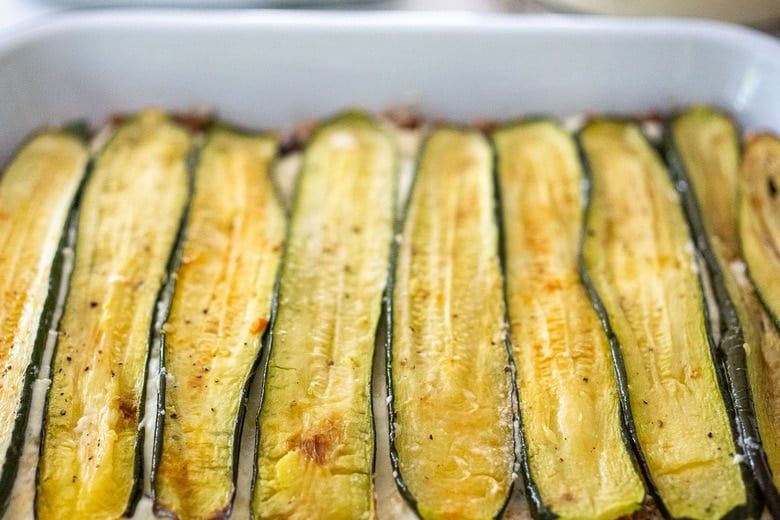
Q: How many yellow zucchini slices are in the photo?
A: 9